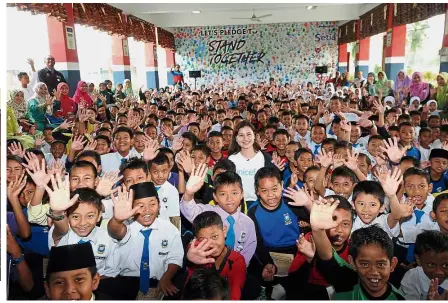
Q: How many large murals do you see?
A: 1